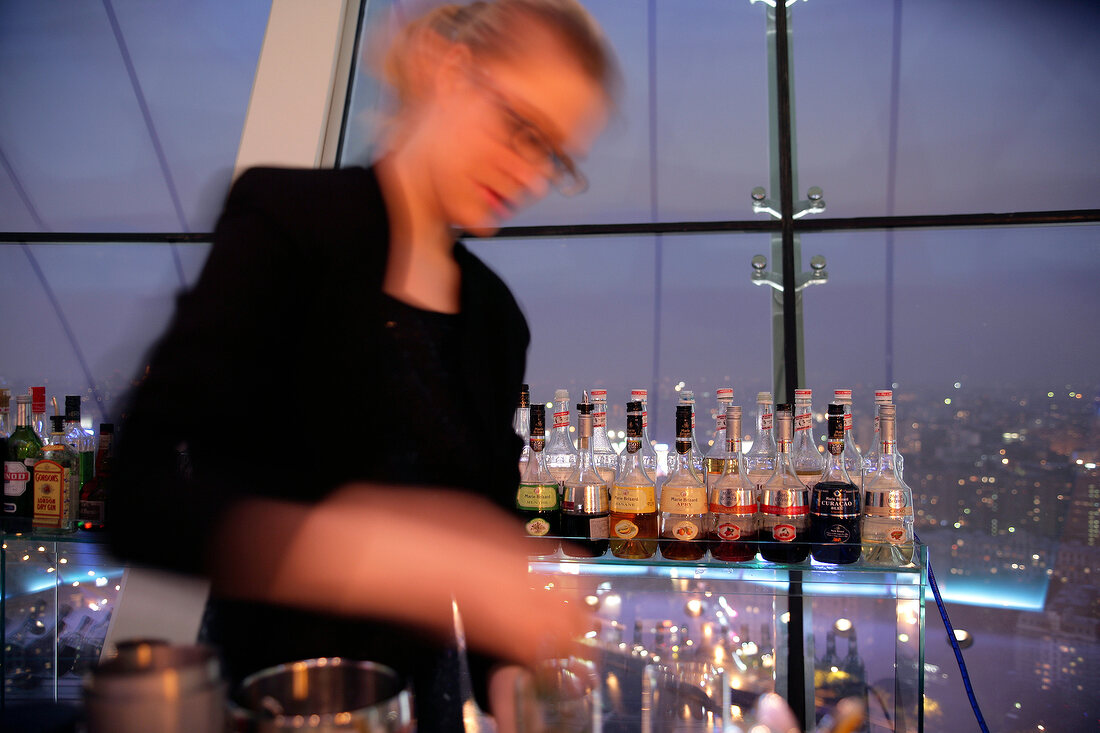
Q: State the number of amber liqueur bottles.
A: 2